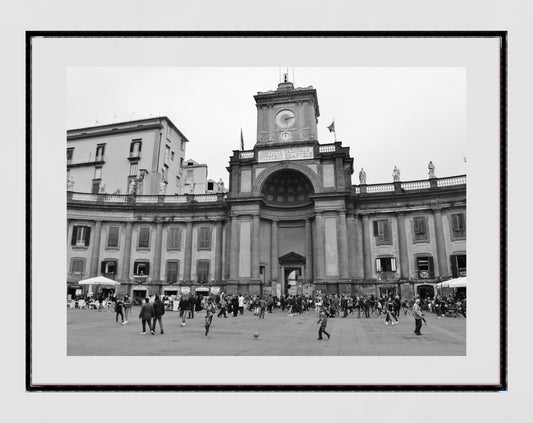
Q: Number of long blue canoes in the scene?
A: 0